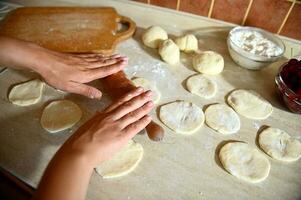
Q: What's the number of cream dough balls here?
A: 4